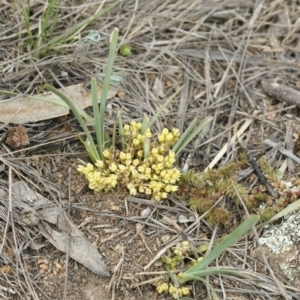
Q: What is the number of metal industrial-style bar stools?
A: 0